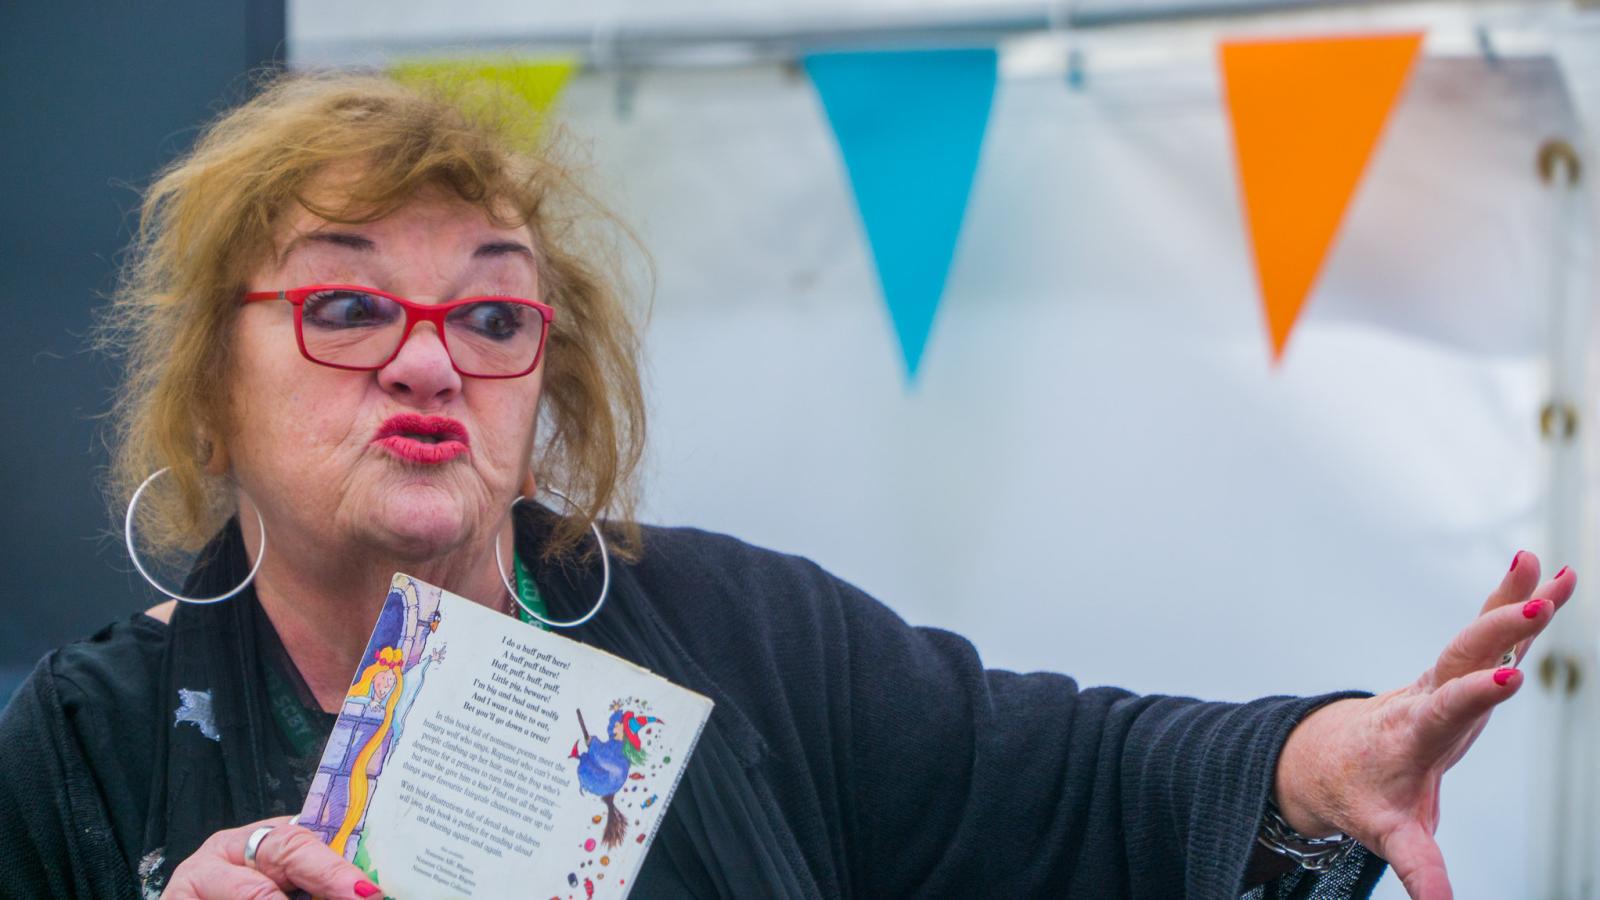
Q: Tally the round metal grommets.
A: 3